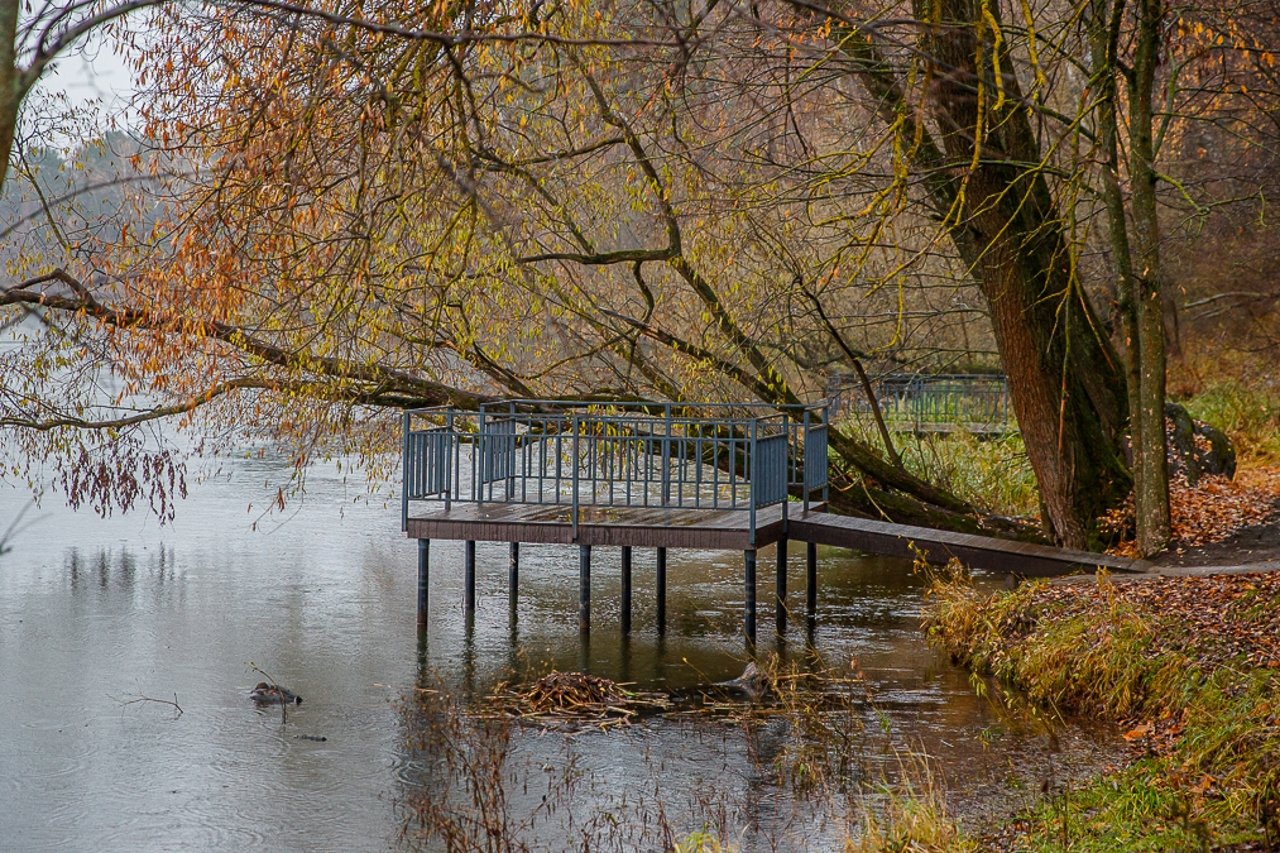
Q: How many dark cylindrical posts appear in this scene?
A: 9